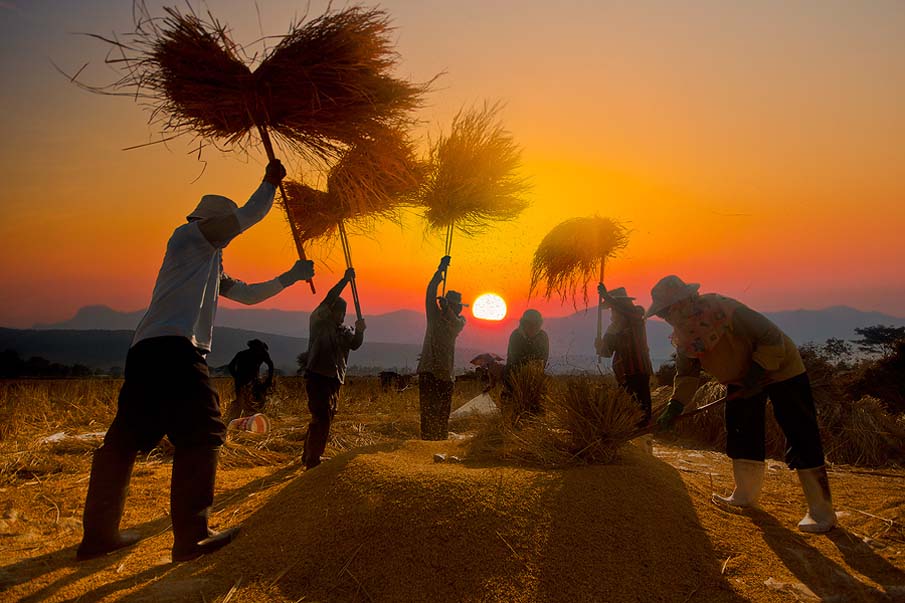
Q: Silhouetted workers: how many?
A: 7